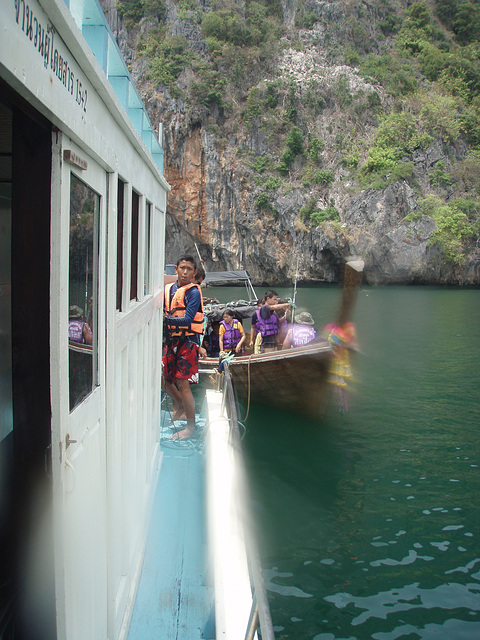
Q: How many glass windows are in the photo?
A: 4